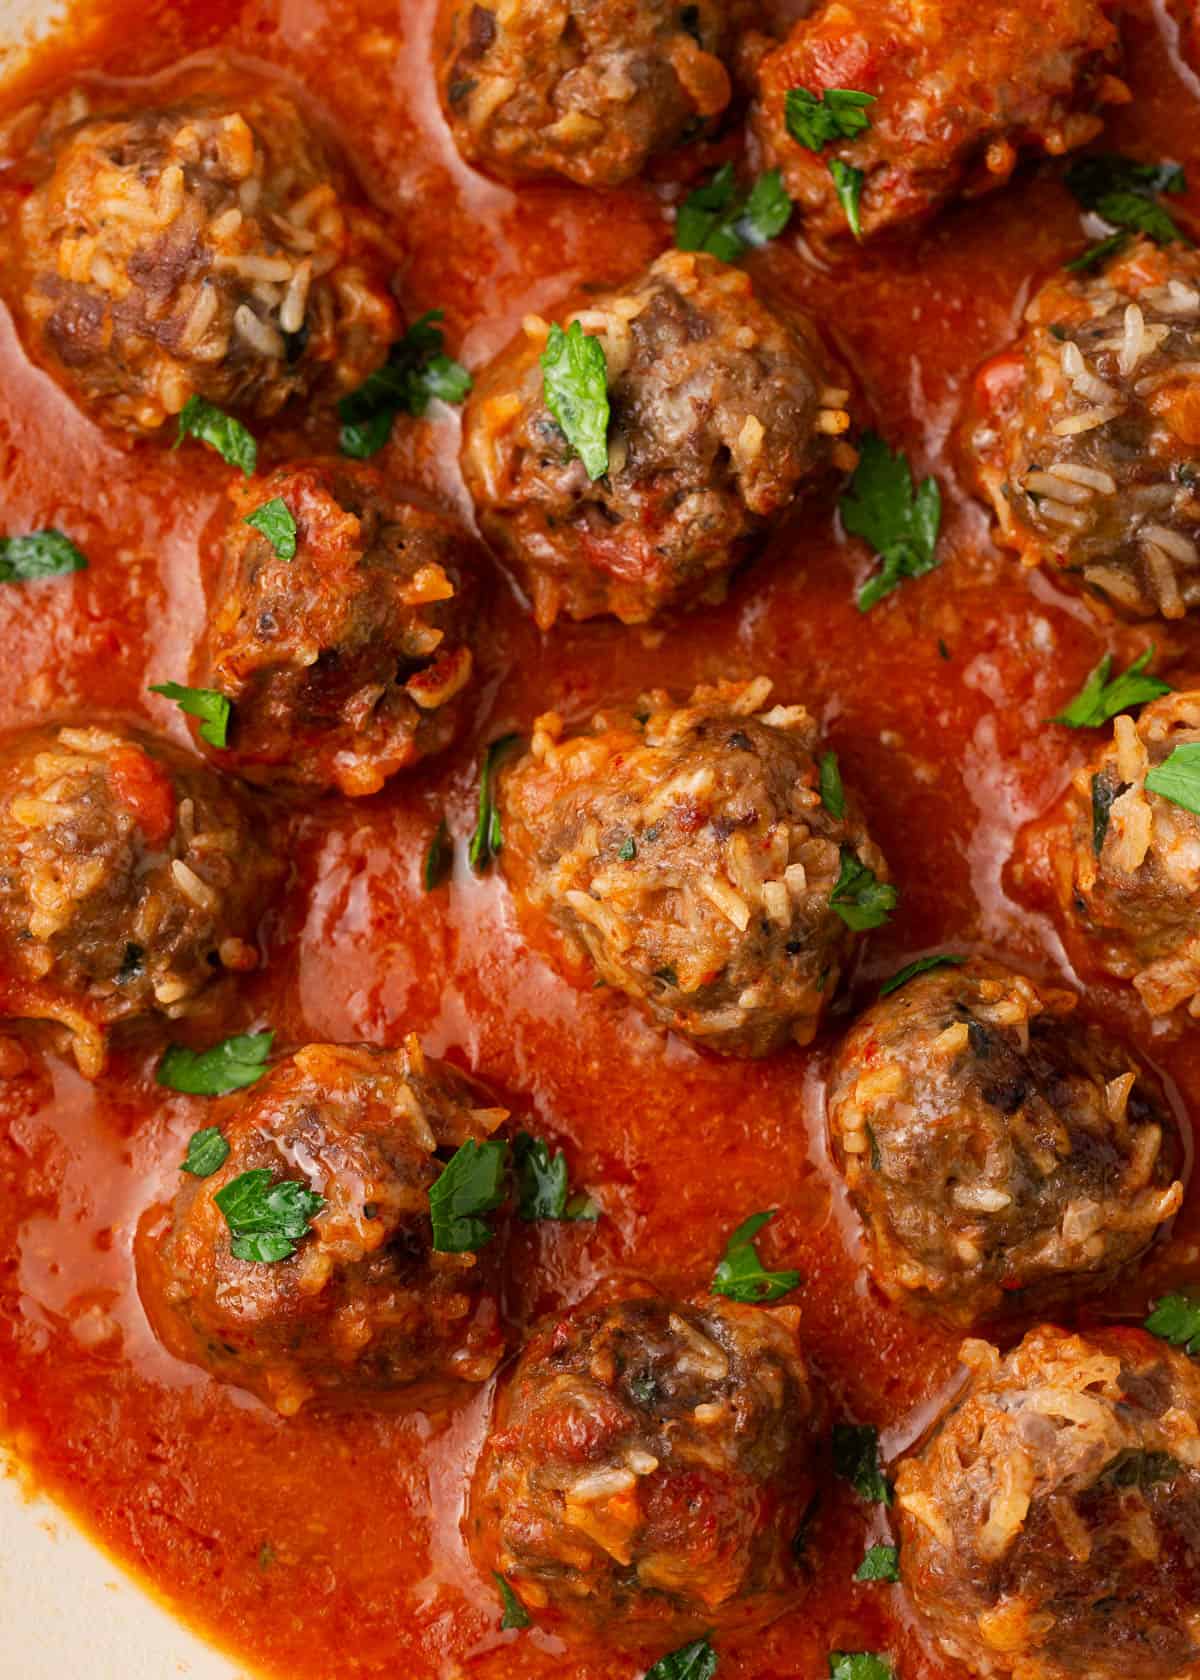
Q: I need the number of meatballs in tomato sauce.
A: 13